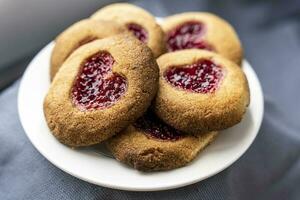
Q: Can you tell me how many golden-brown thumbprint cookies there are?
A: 6